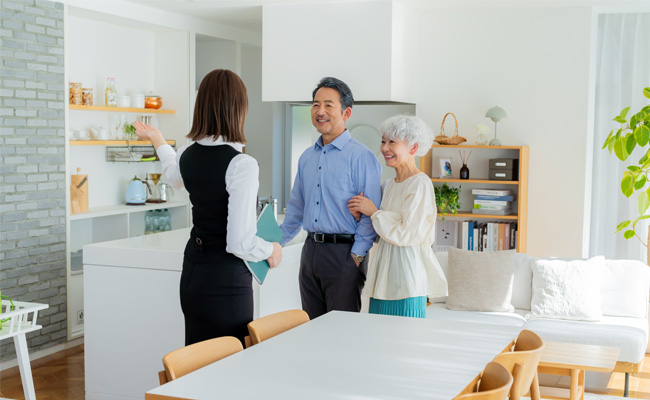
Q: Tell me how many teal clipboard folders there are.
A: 1